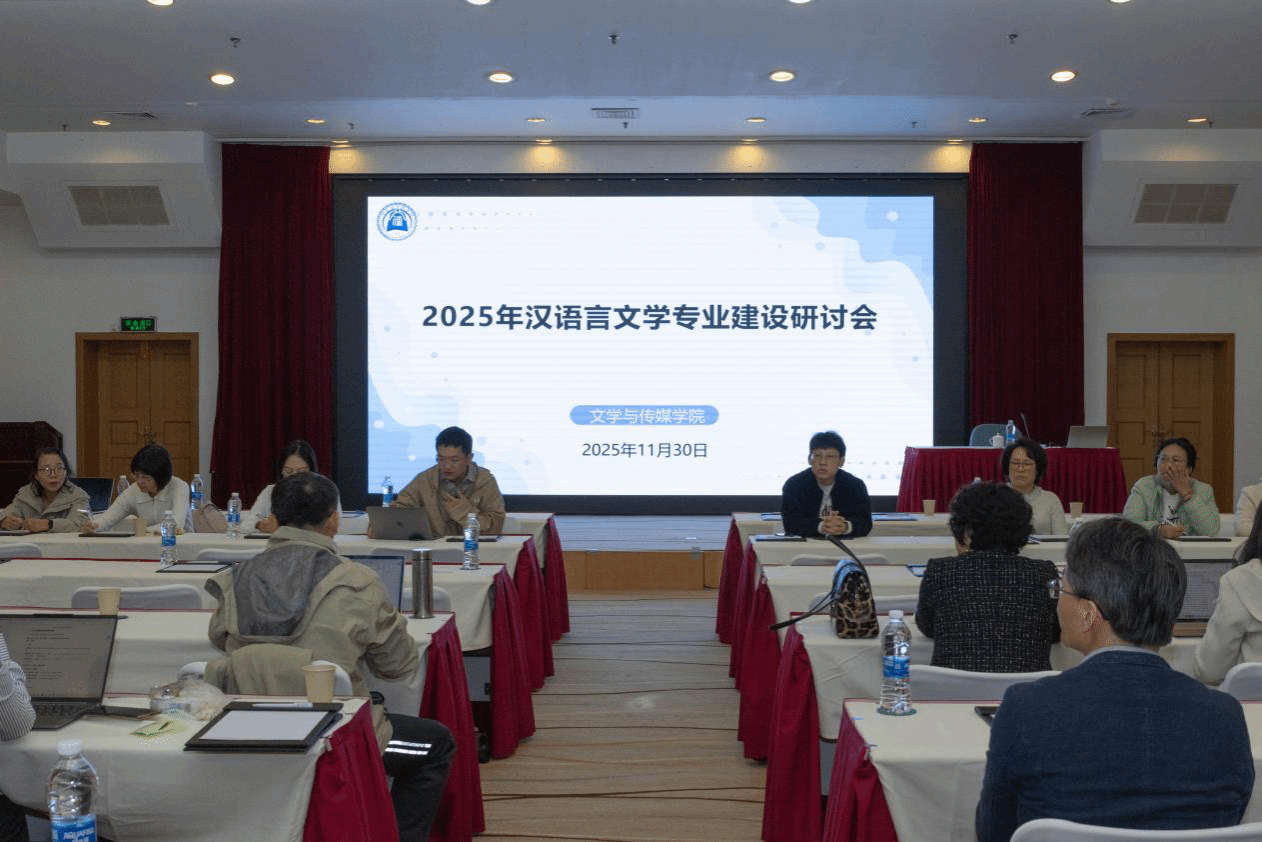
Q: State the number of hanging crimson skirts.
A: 11